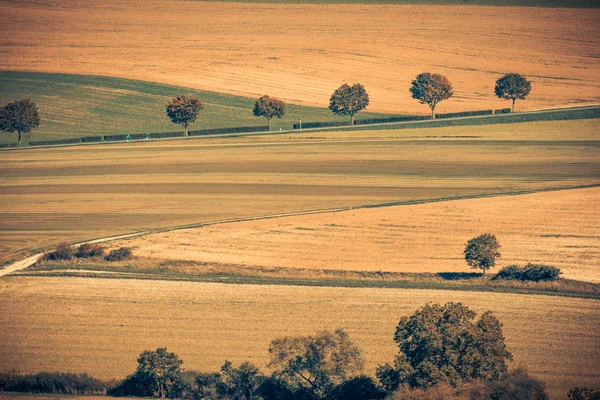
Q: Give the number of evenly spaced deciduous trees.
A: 6